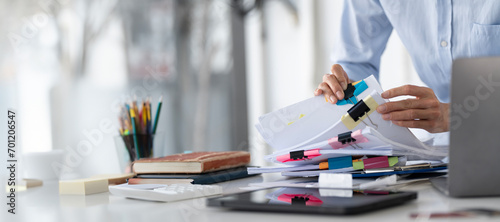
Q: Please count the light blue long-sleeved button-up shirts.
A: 1